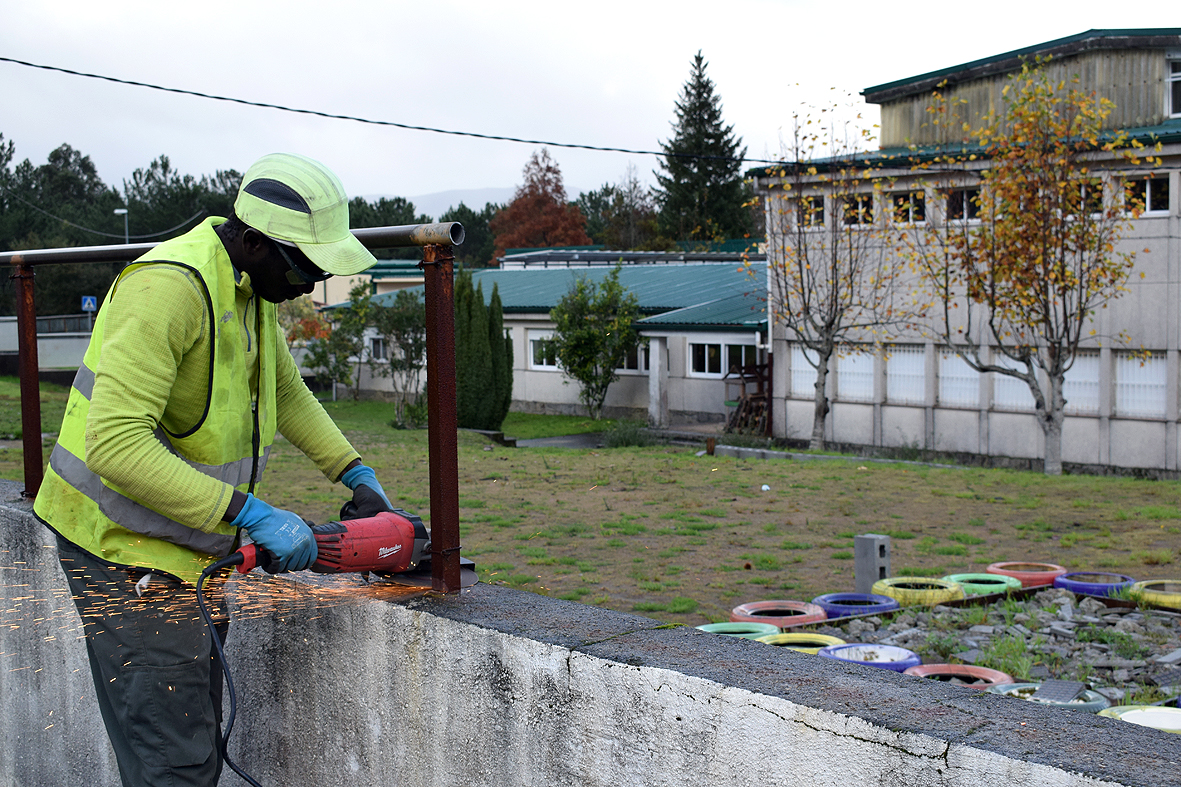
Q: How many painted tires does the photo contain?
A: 13